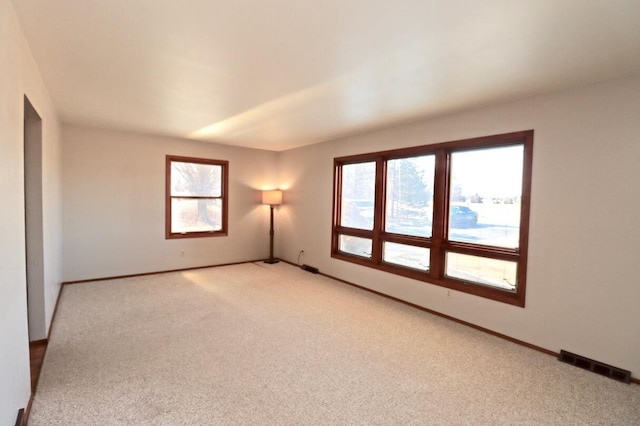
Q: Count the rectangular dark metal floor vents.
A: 2